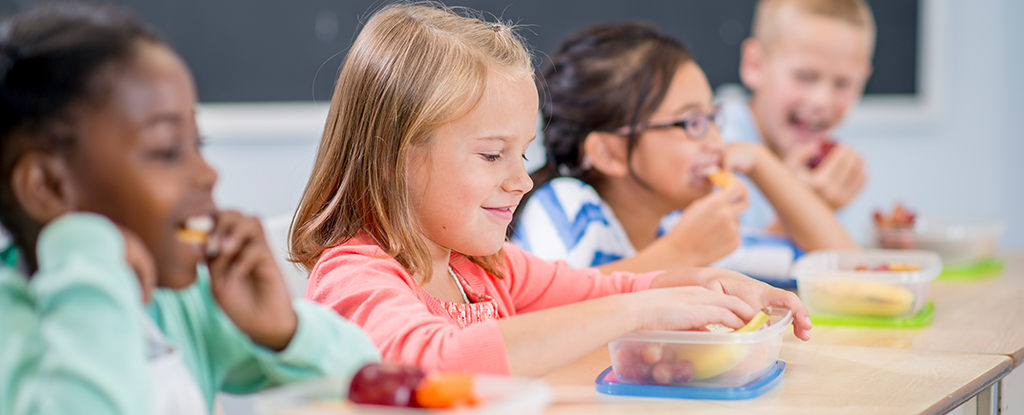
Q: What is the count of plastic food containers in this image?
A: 4